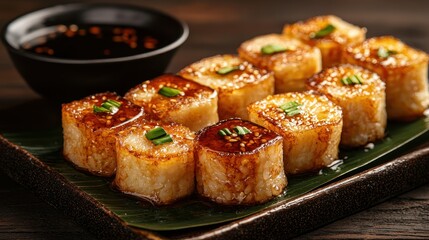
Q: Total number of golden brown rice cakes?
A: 10